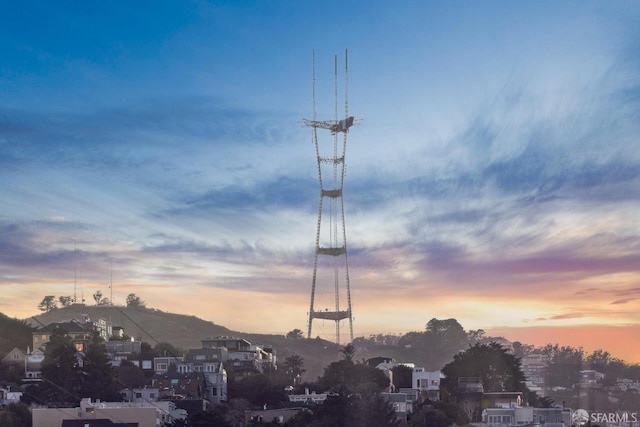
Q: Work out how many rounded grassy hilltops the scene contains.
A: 1